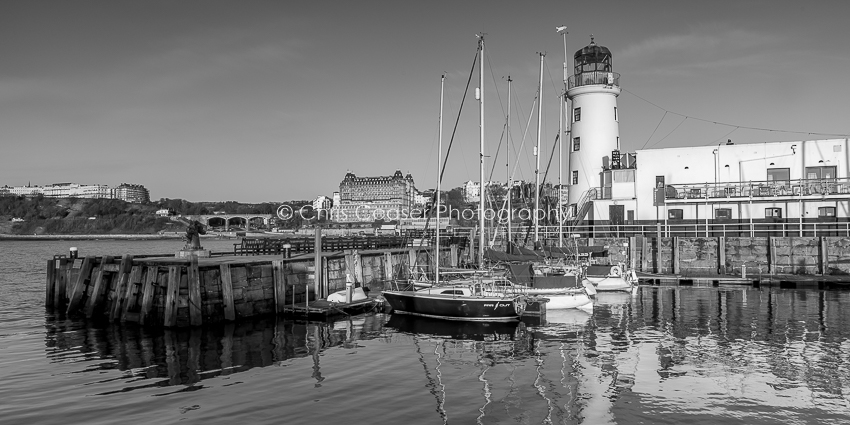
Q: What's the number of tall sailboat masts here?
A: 5